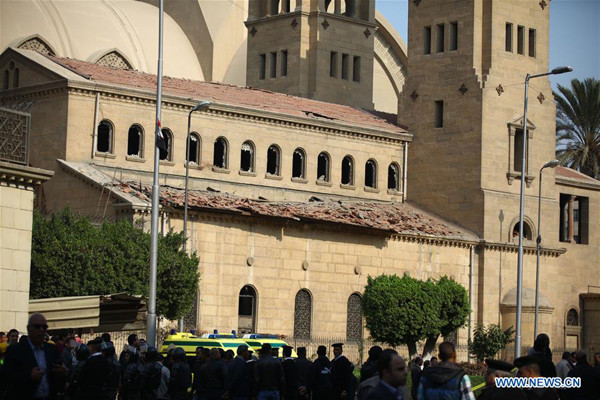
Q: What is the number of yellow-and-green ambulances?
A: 2